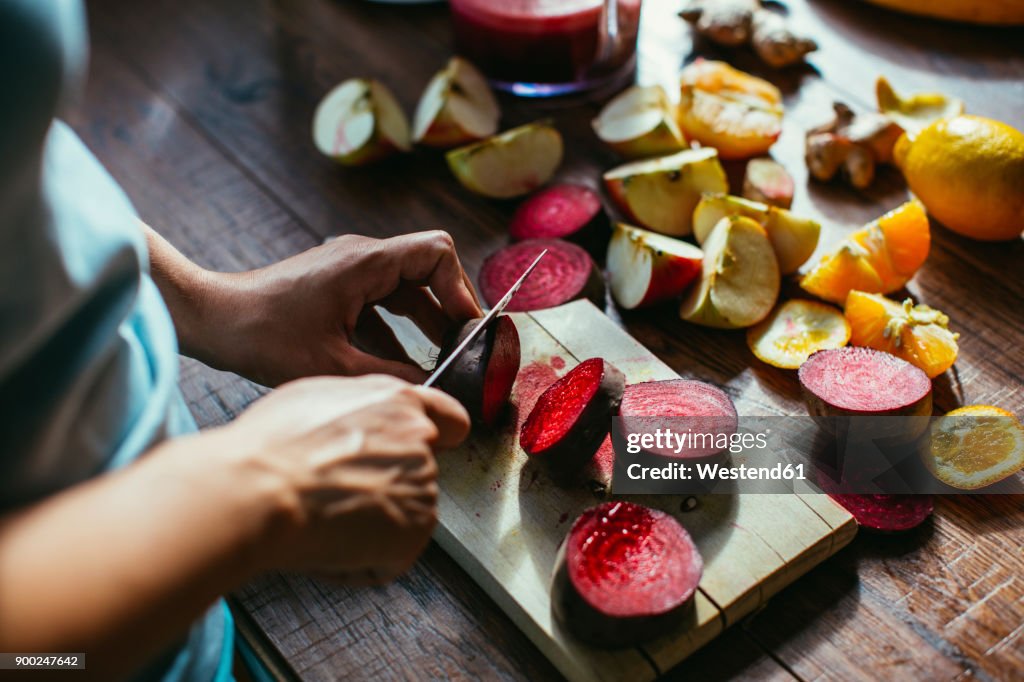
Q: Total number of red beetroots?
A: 8